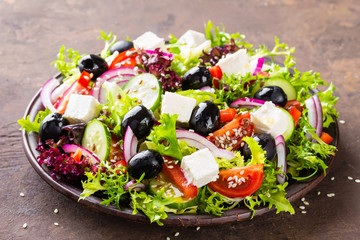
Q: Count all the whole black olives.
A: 9